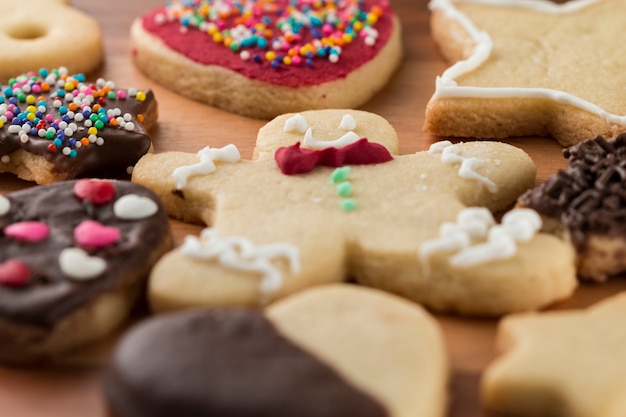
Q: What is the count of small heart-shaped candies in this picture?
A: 7